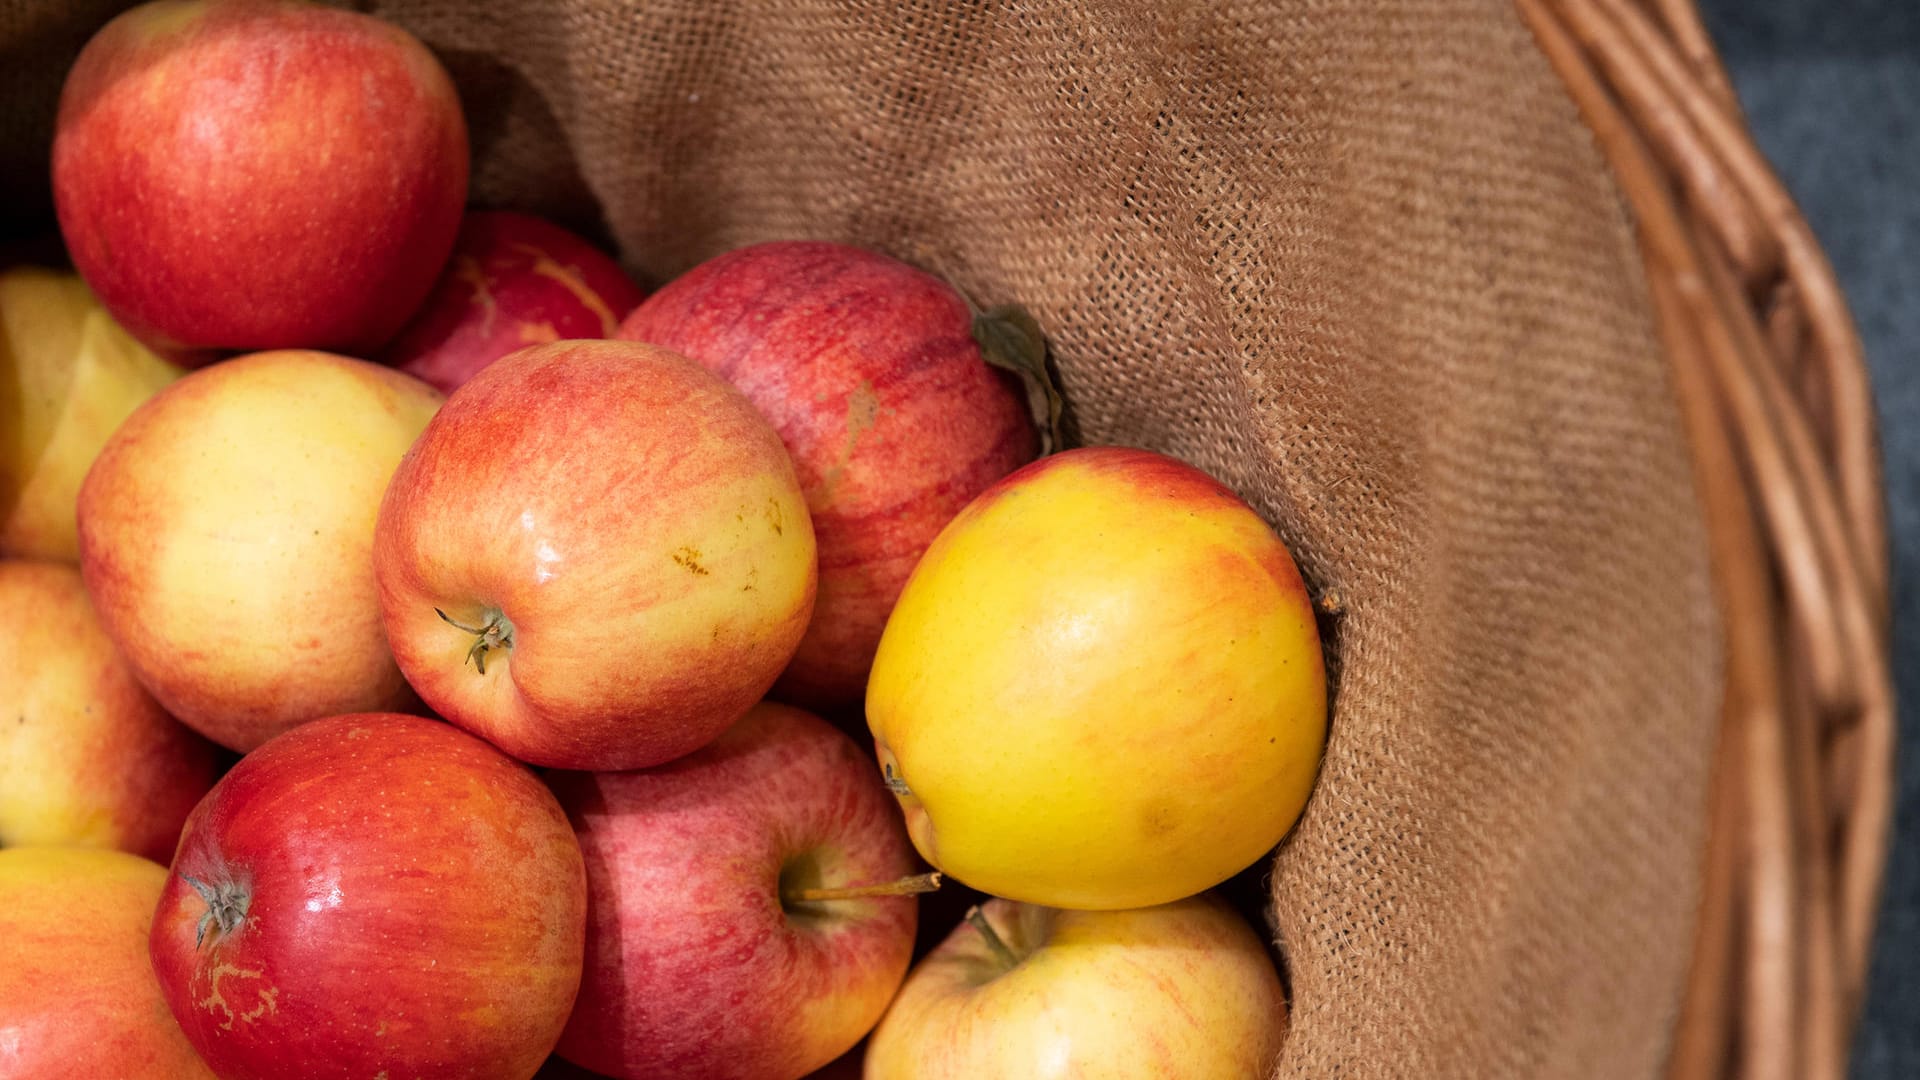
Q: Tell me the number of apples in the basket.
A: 12